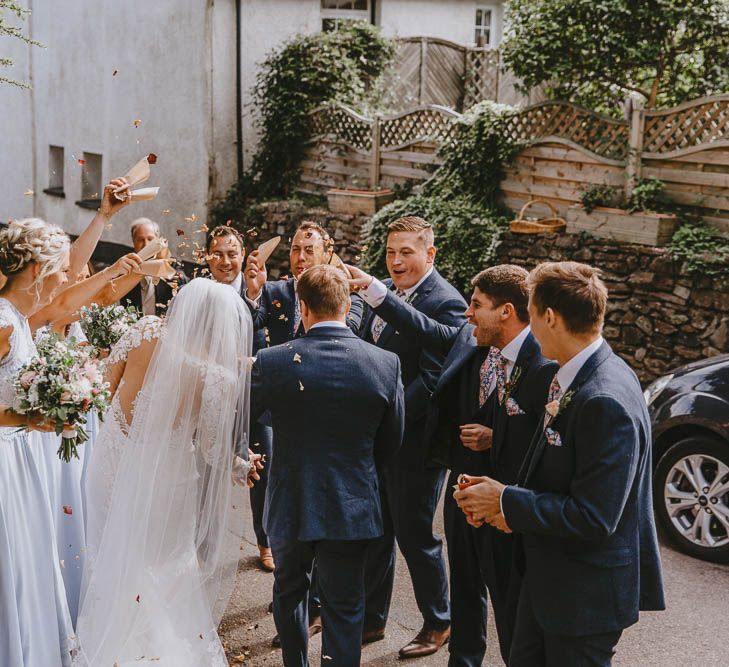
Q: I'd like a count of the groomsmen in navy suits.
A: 5